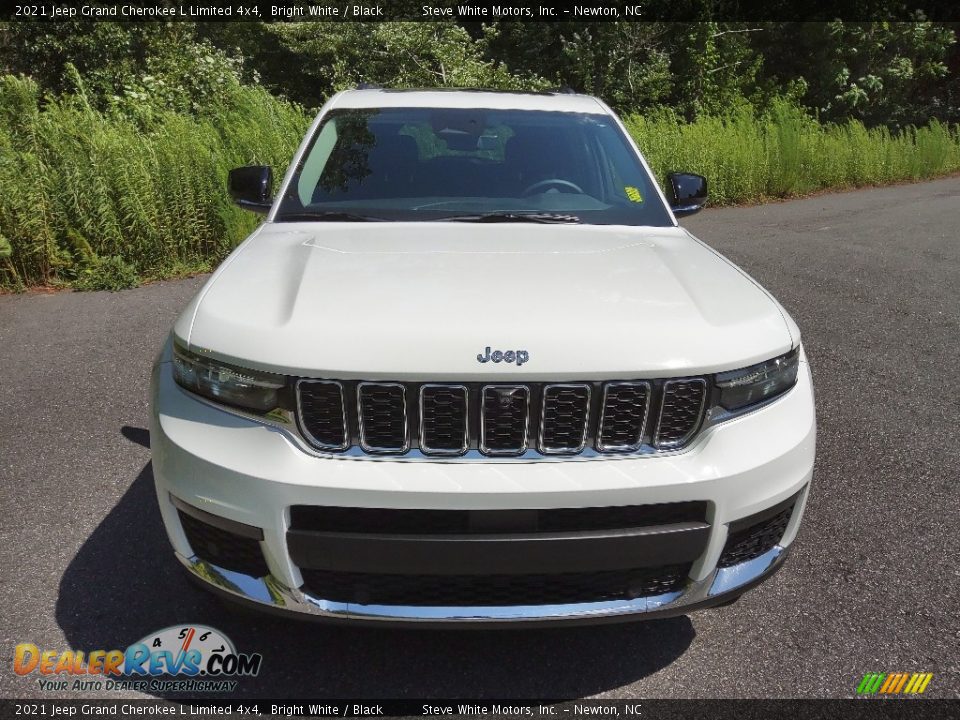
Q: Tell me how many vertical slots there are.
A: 7